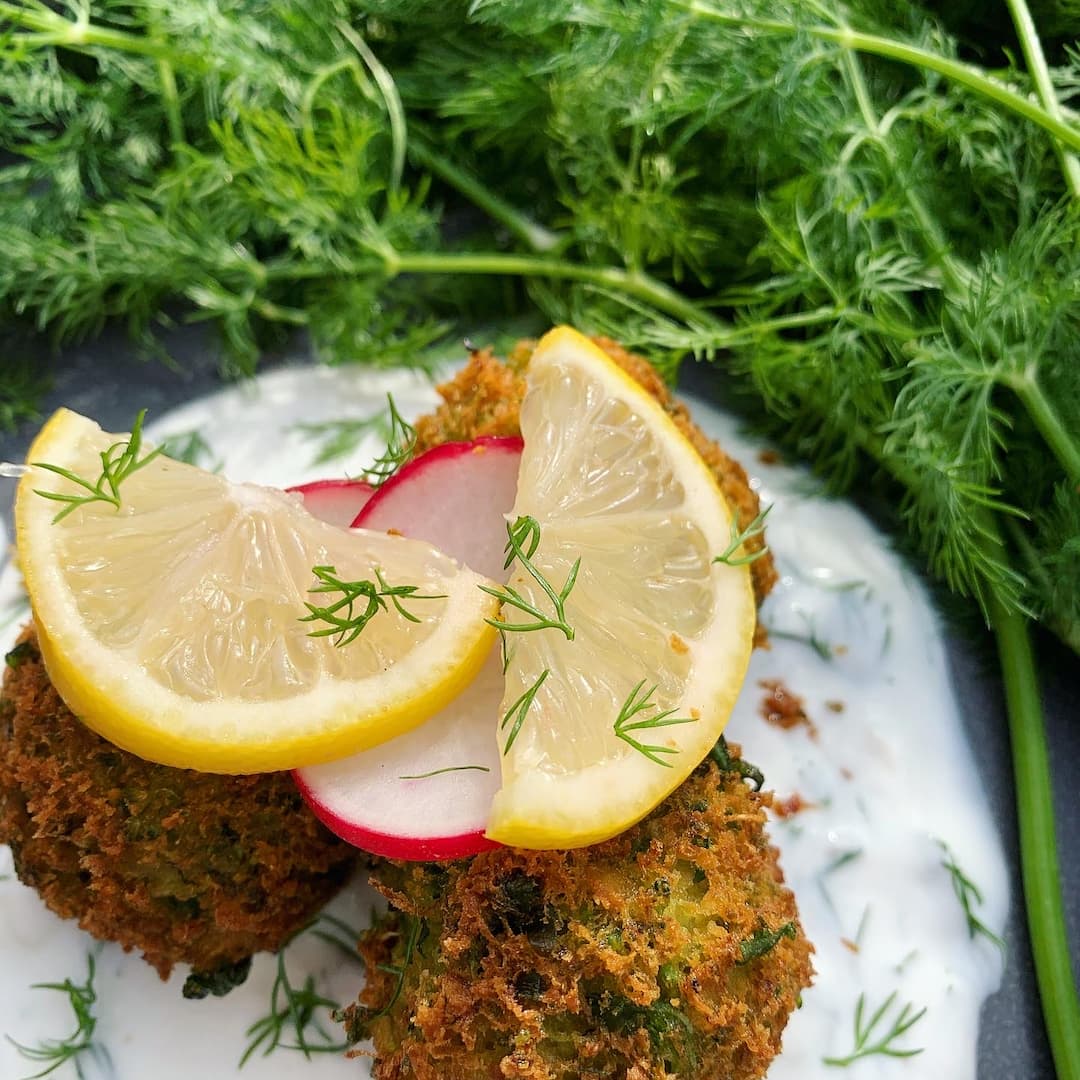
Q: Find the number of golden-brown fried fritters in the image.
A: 3